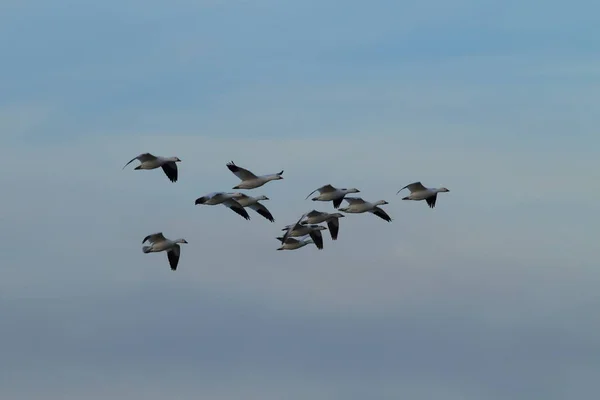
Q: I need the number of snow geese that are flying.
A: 11